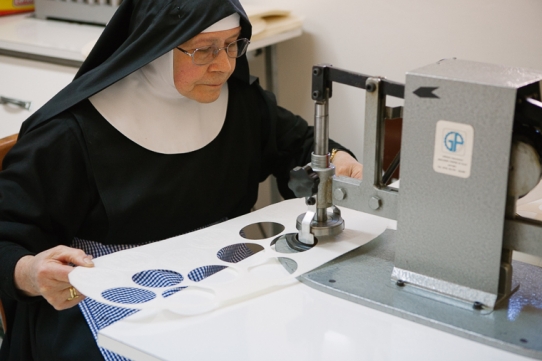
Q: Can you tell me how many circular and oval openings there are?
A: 8